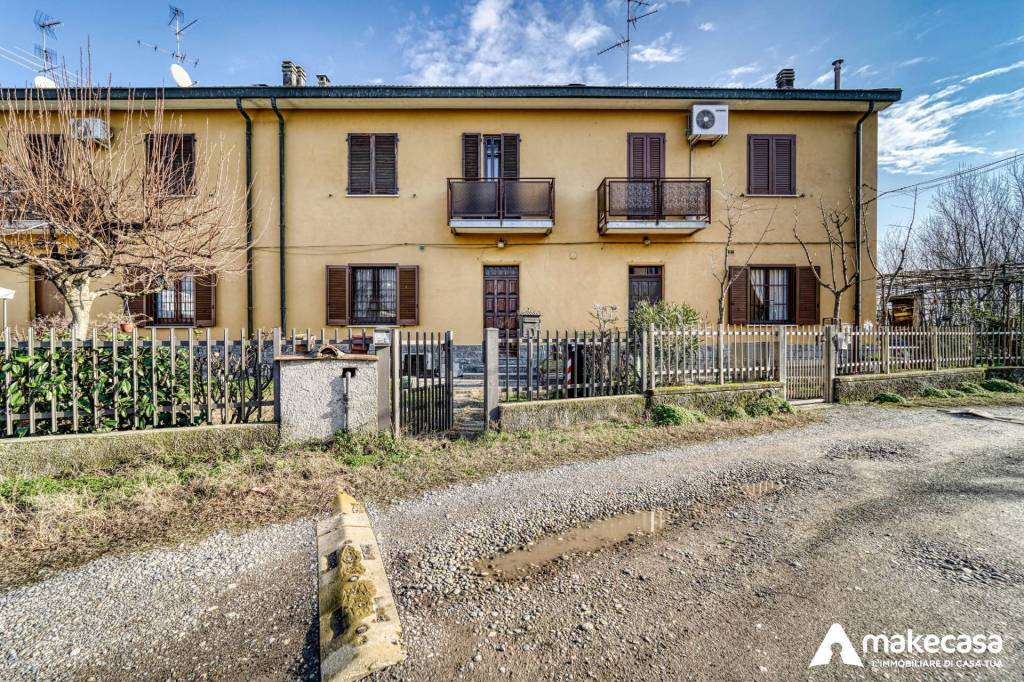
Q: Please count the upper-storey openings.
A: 6